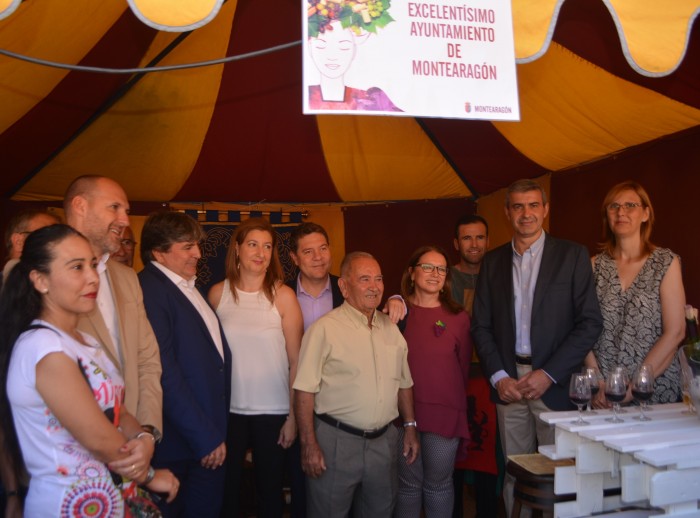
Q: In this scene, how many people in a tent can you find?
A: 12